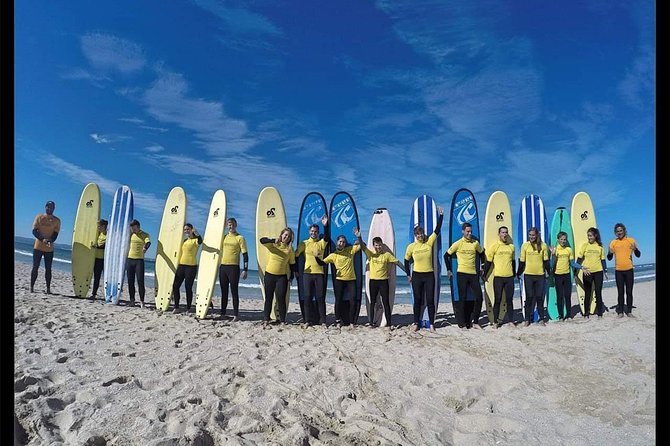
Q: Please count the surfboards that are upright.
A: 14